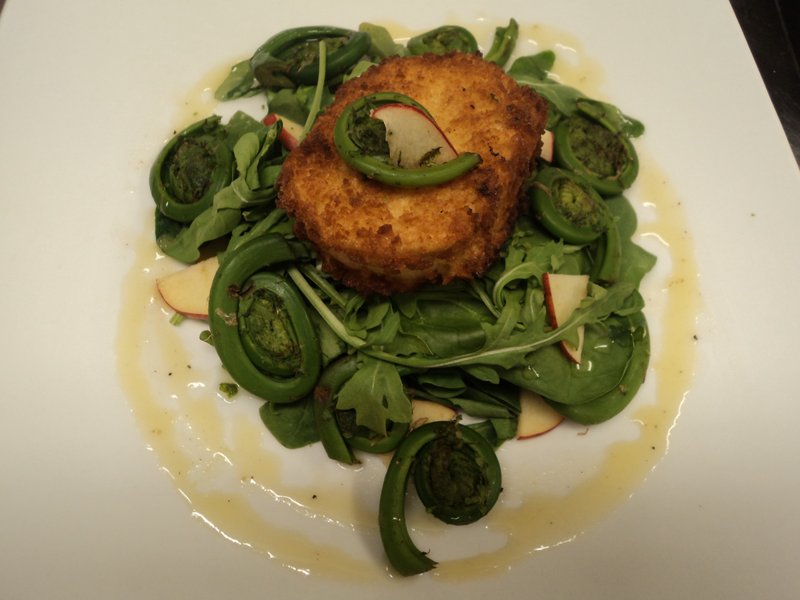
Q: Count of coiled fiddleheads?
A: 9